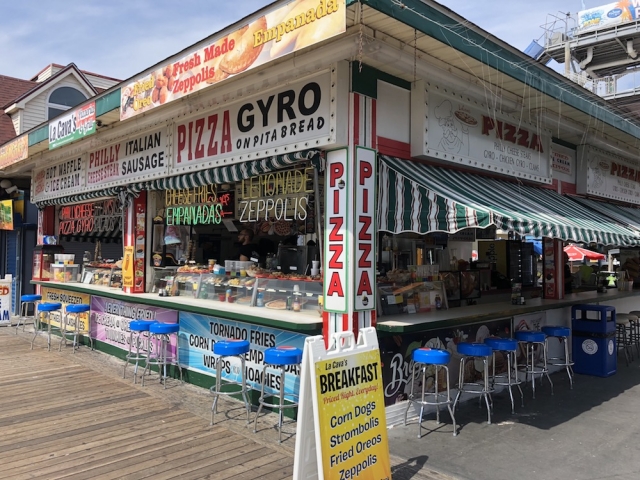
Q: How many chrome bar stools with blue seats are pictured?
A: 12